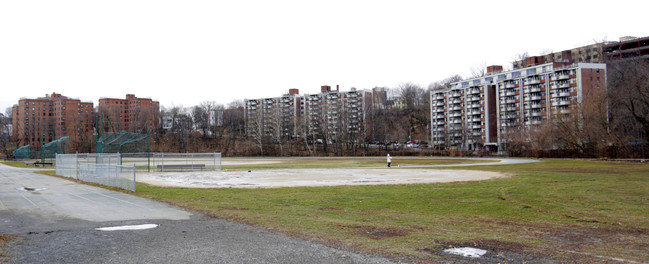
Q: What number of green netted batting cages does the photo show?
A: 3